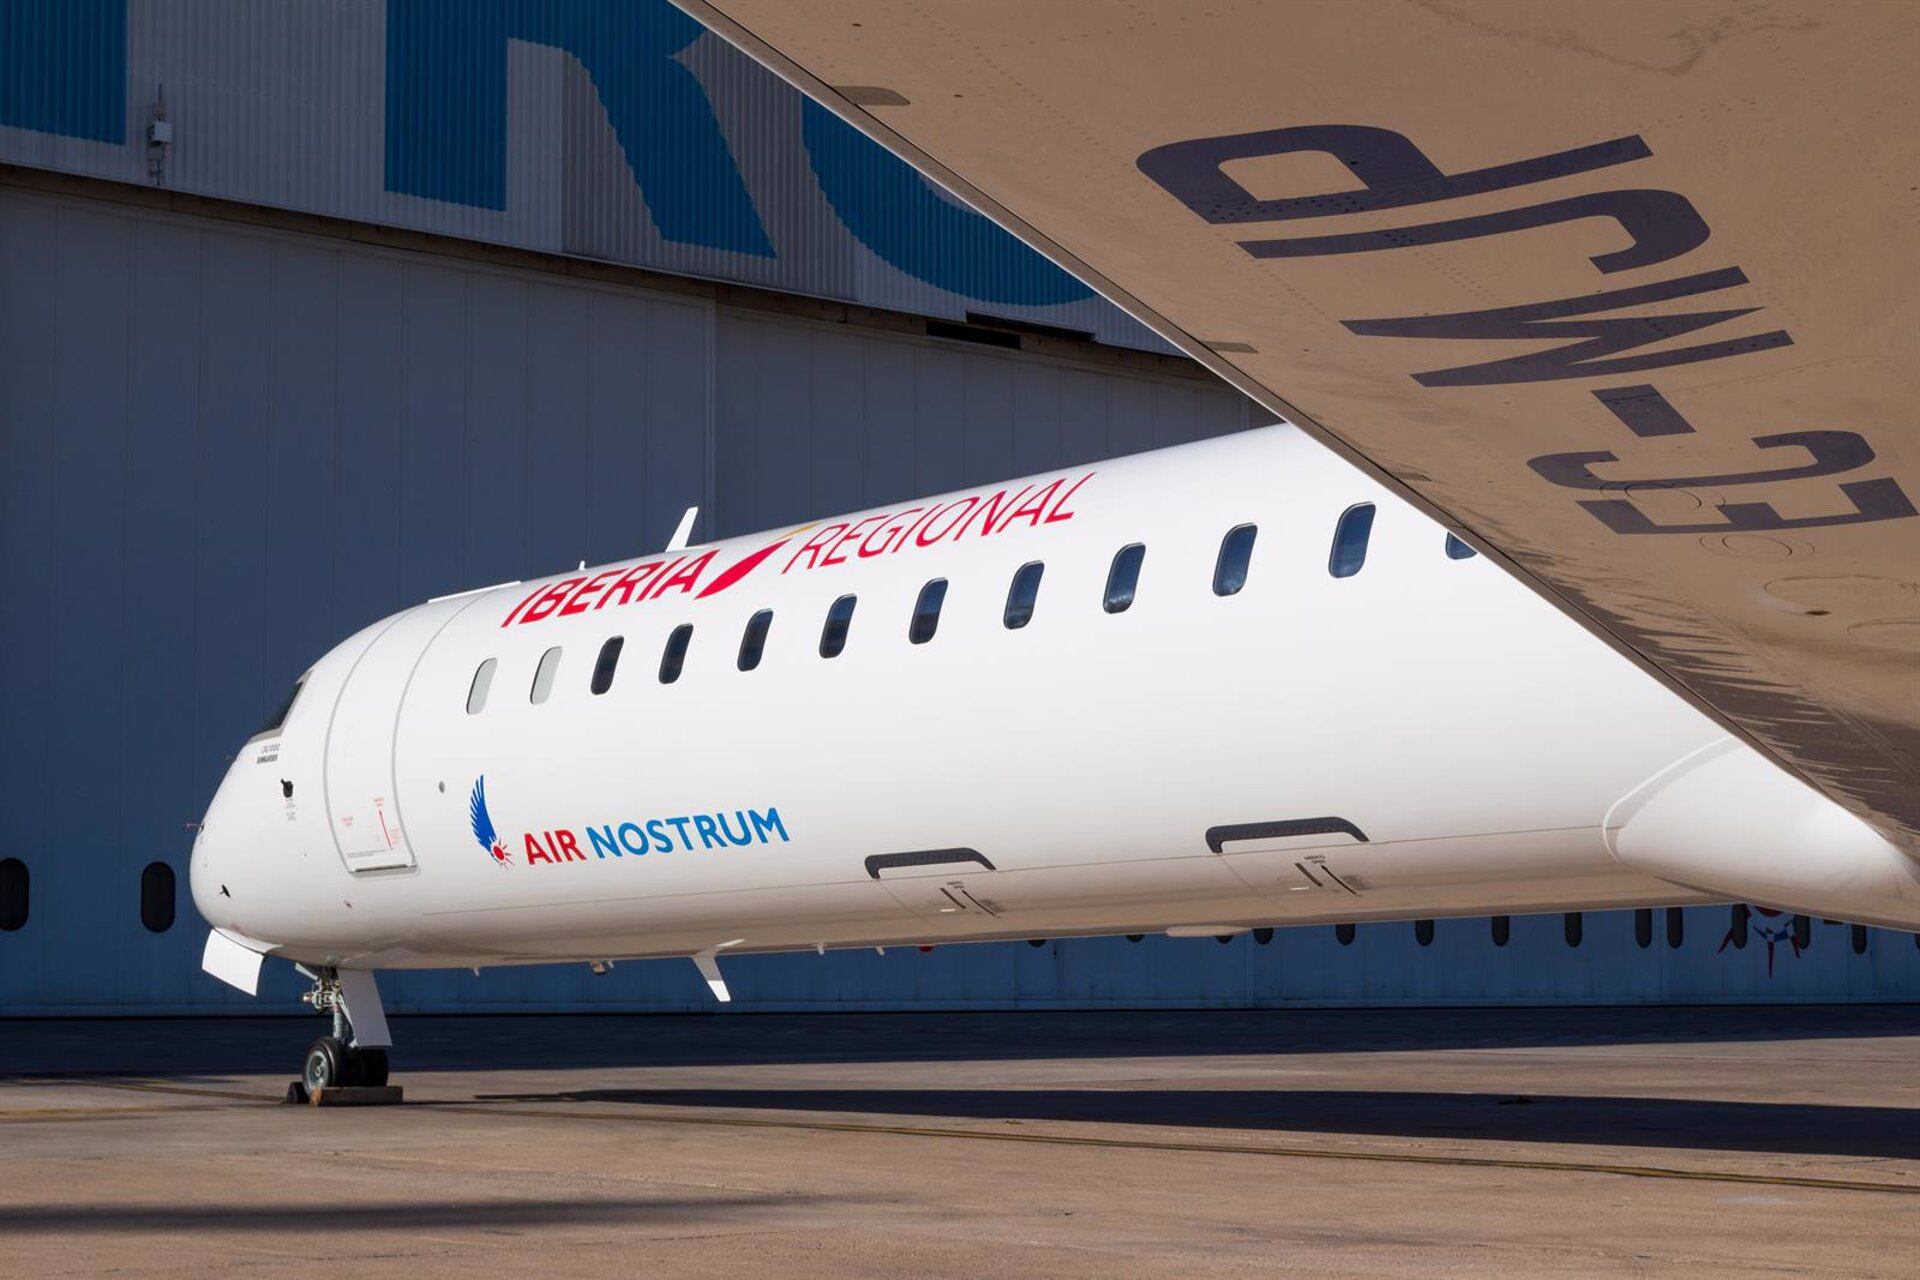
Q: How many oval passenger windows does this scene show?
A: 12